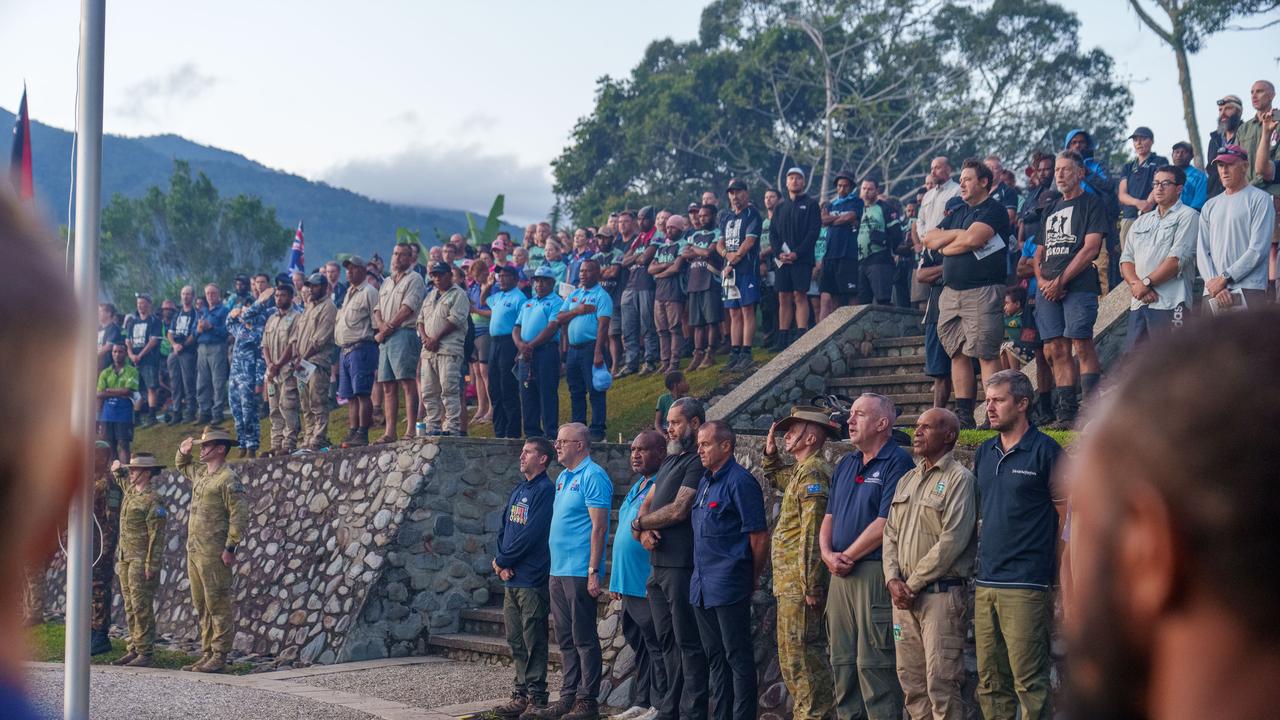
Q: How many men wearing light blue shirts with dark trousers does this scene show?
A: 5